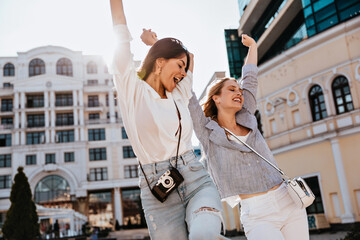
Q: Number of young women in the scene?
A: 2